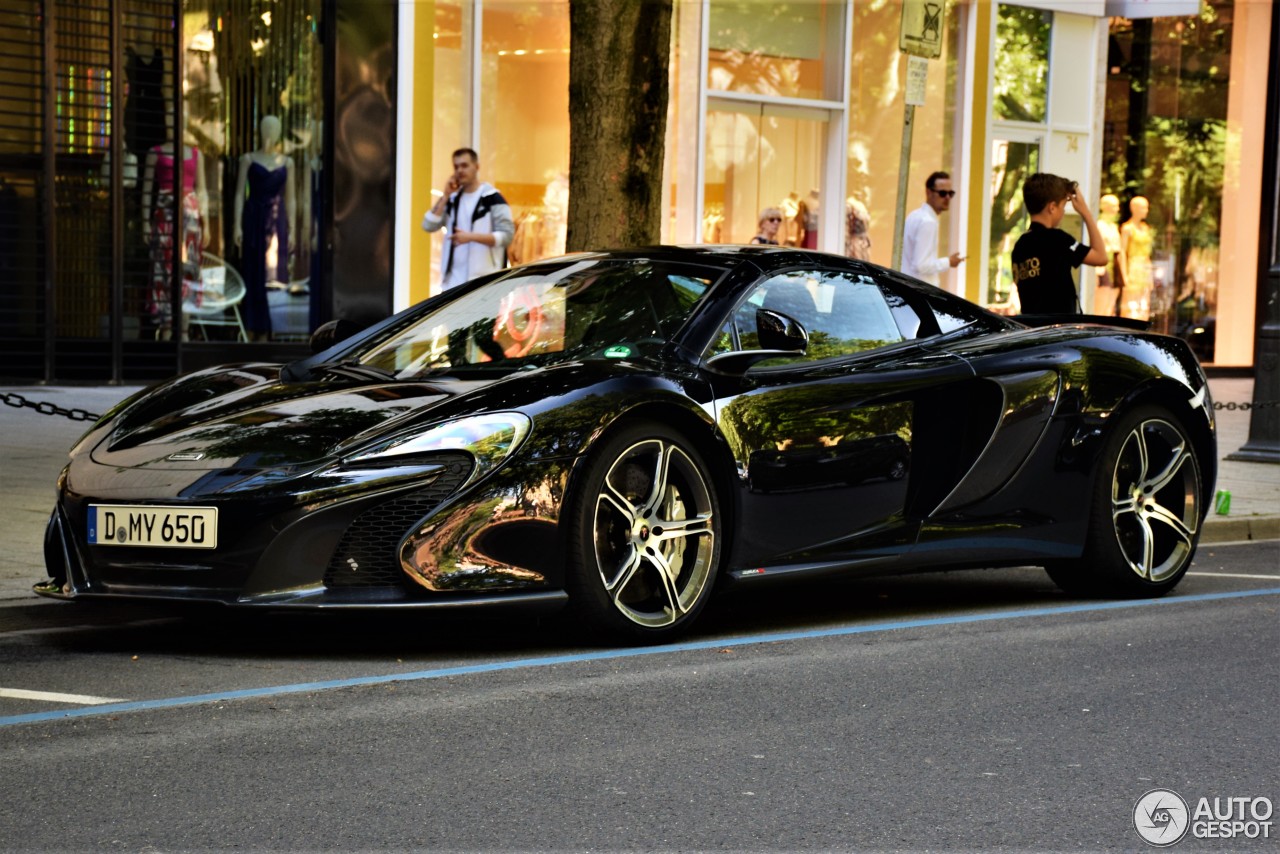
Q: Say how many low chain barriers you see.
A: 2